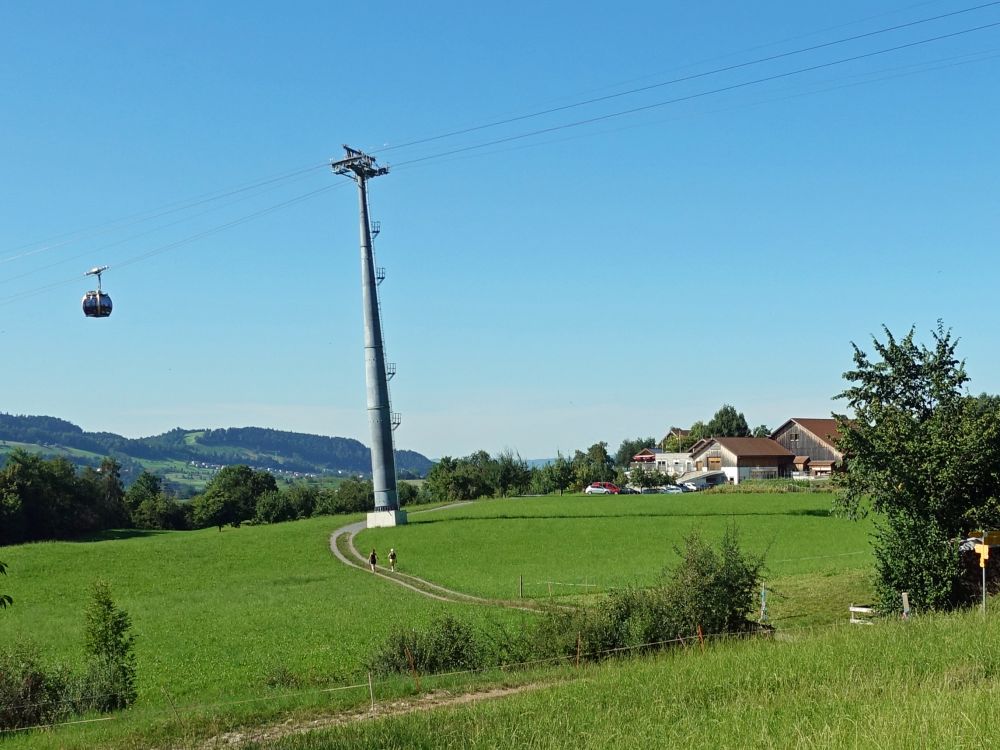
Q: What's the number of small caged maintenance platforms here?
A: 4